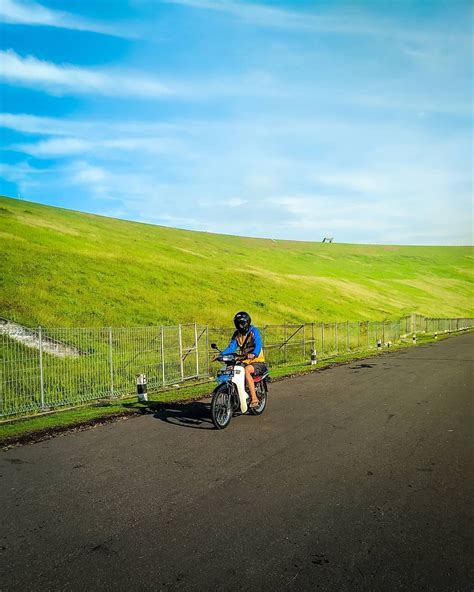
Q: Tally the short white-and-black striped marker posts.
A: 5